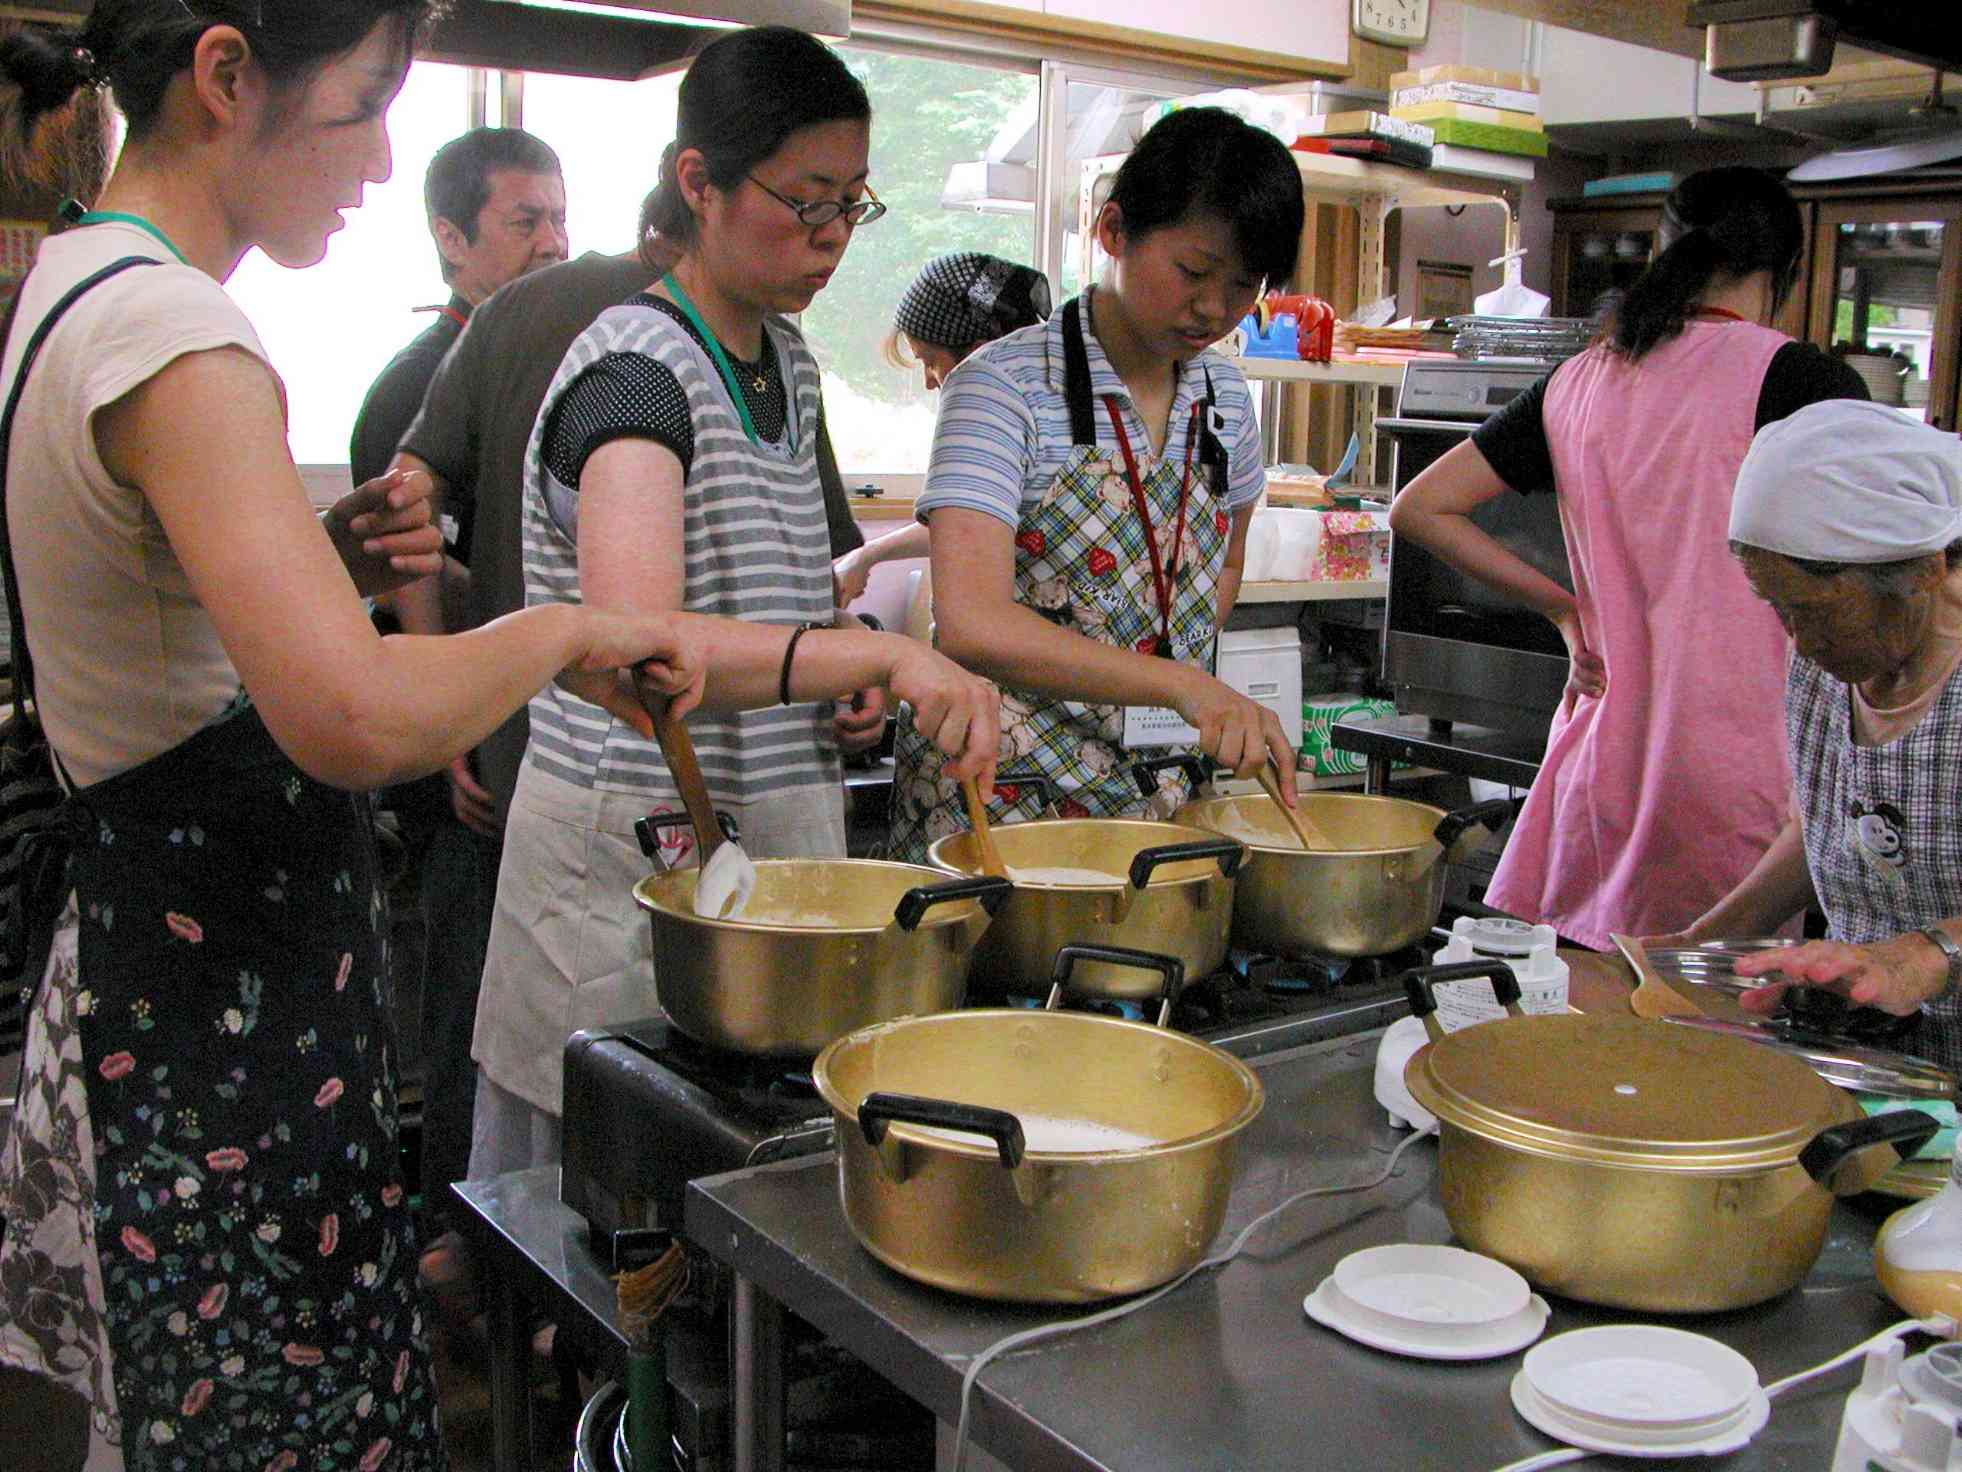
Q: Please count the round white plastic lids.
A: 2